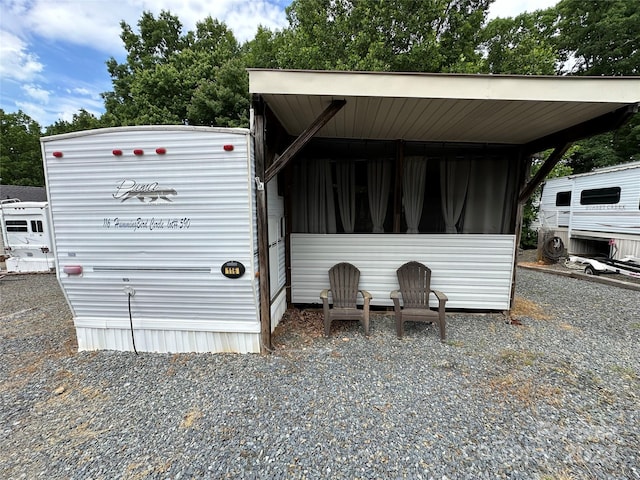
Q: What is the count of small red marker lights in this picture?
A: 5